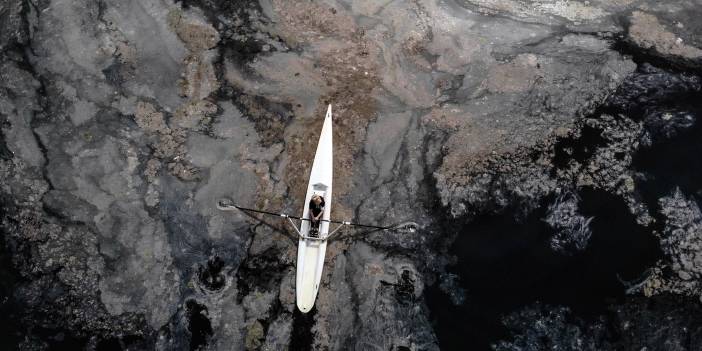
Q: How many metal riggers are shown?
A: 2